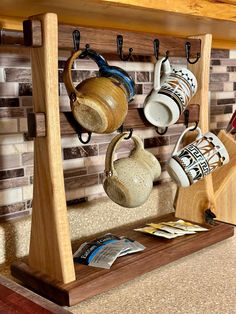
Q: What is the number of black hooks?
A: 8